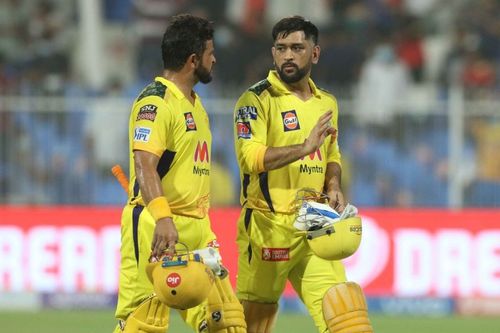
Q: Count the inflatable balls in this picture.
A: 0